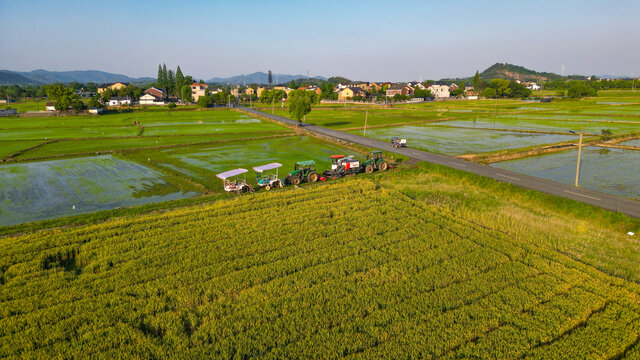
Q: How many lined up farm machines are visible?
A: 5